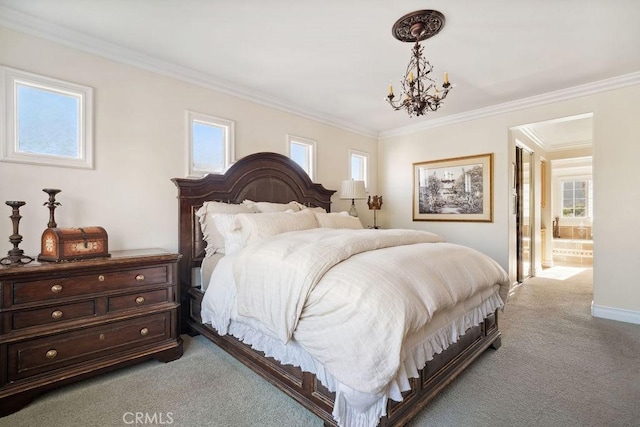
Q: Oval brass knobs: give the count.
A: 6